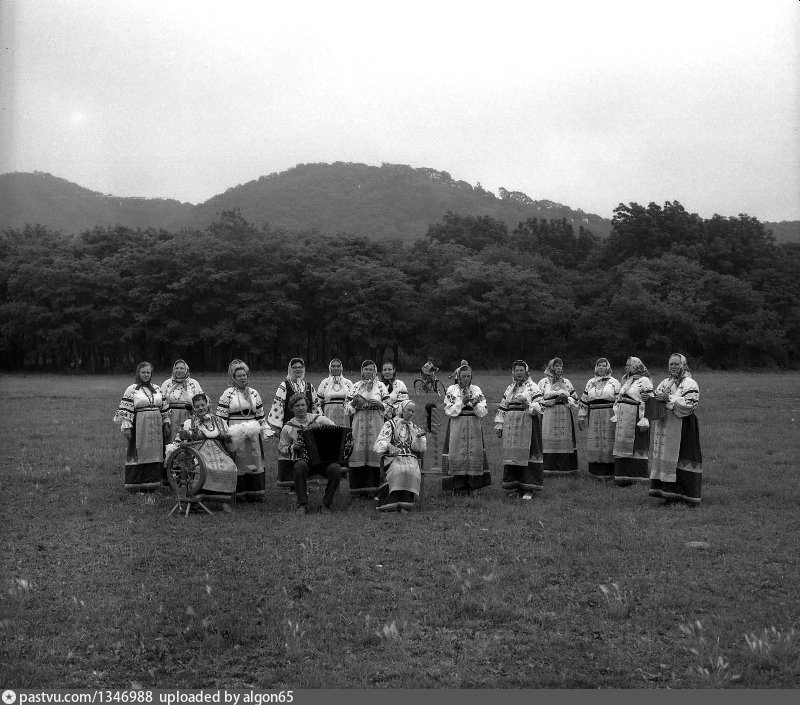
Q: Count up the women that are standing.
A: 13